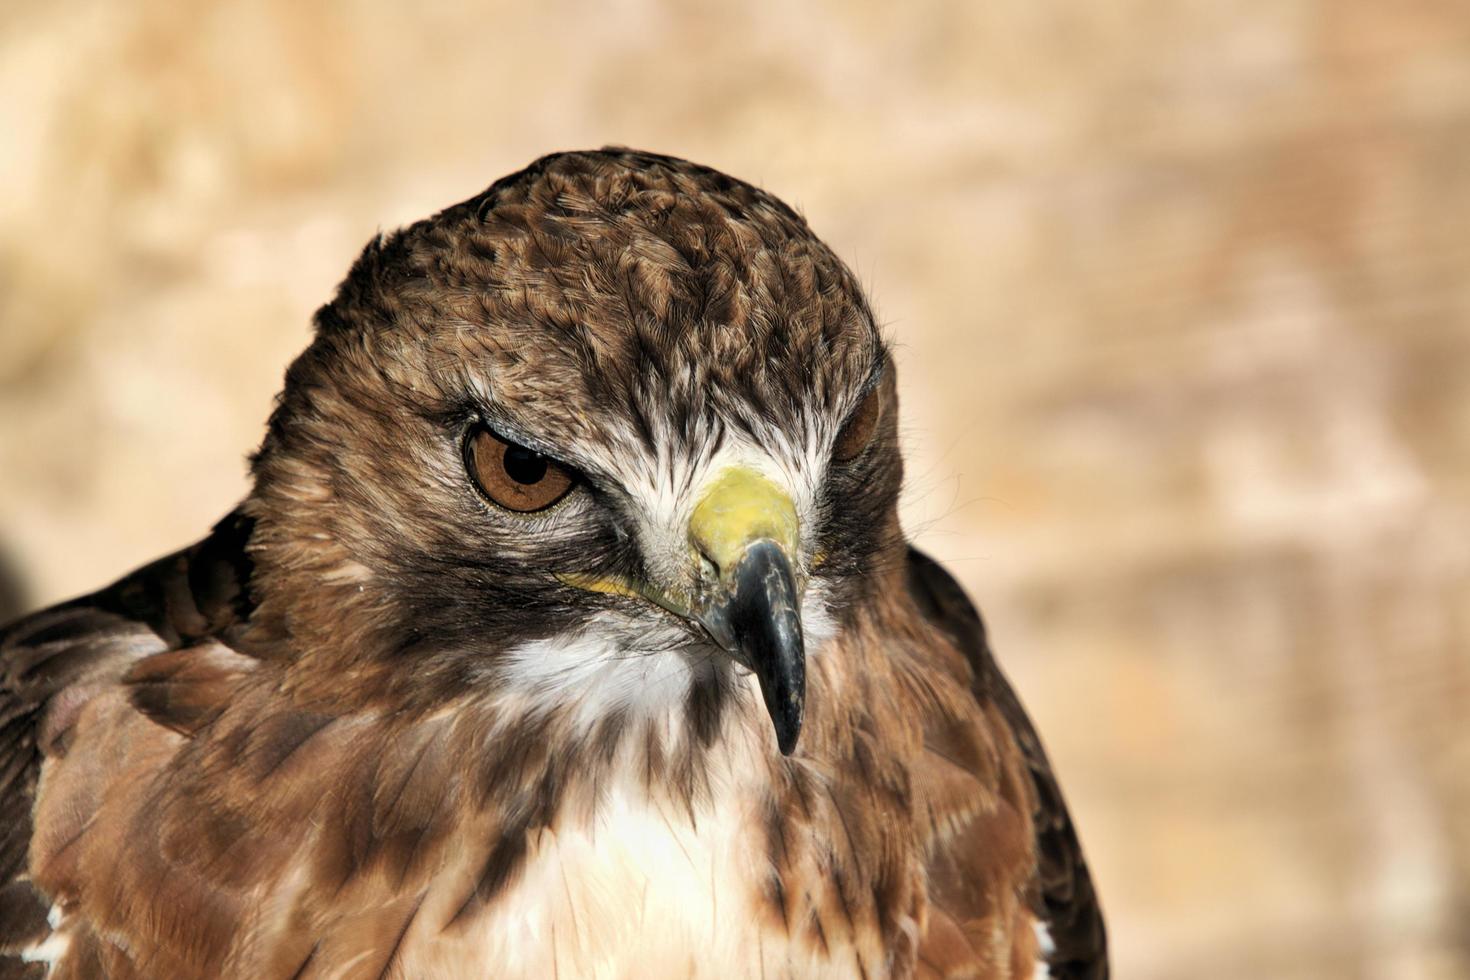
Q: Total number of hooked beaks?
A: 1